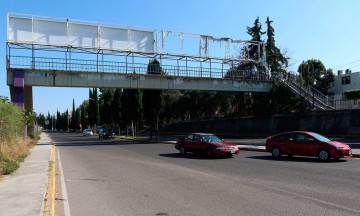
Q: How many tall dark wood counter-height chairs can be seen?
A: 0